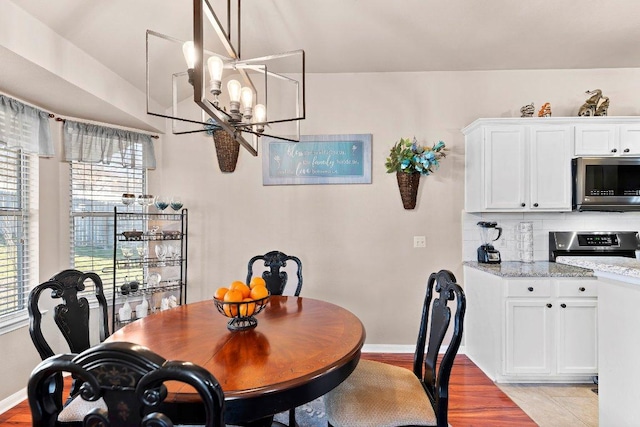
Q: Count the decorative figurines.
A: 3